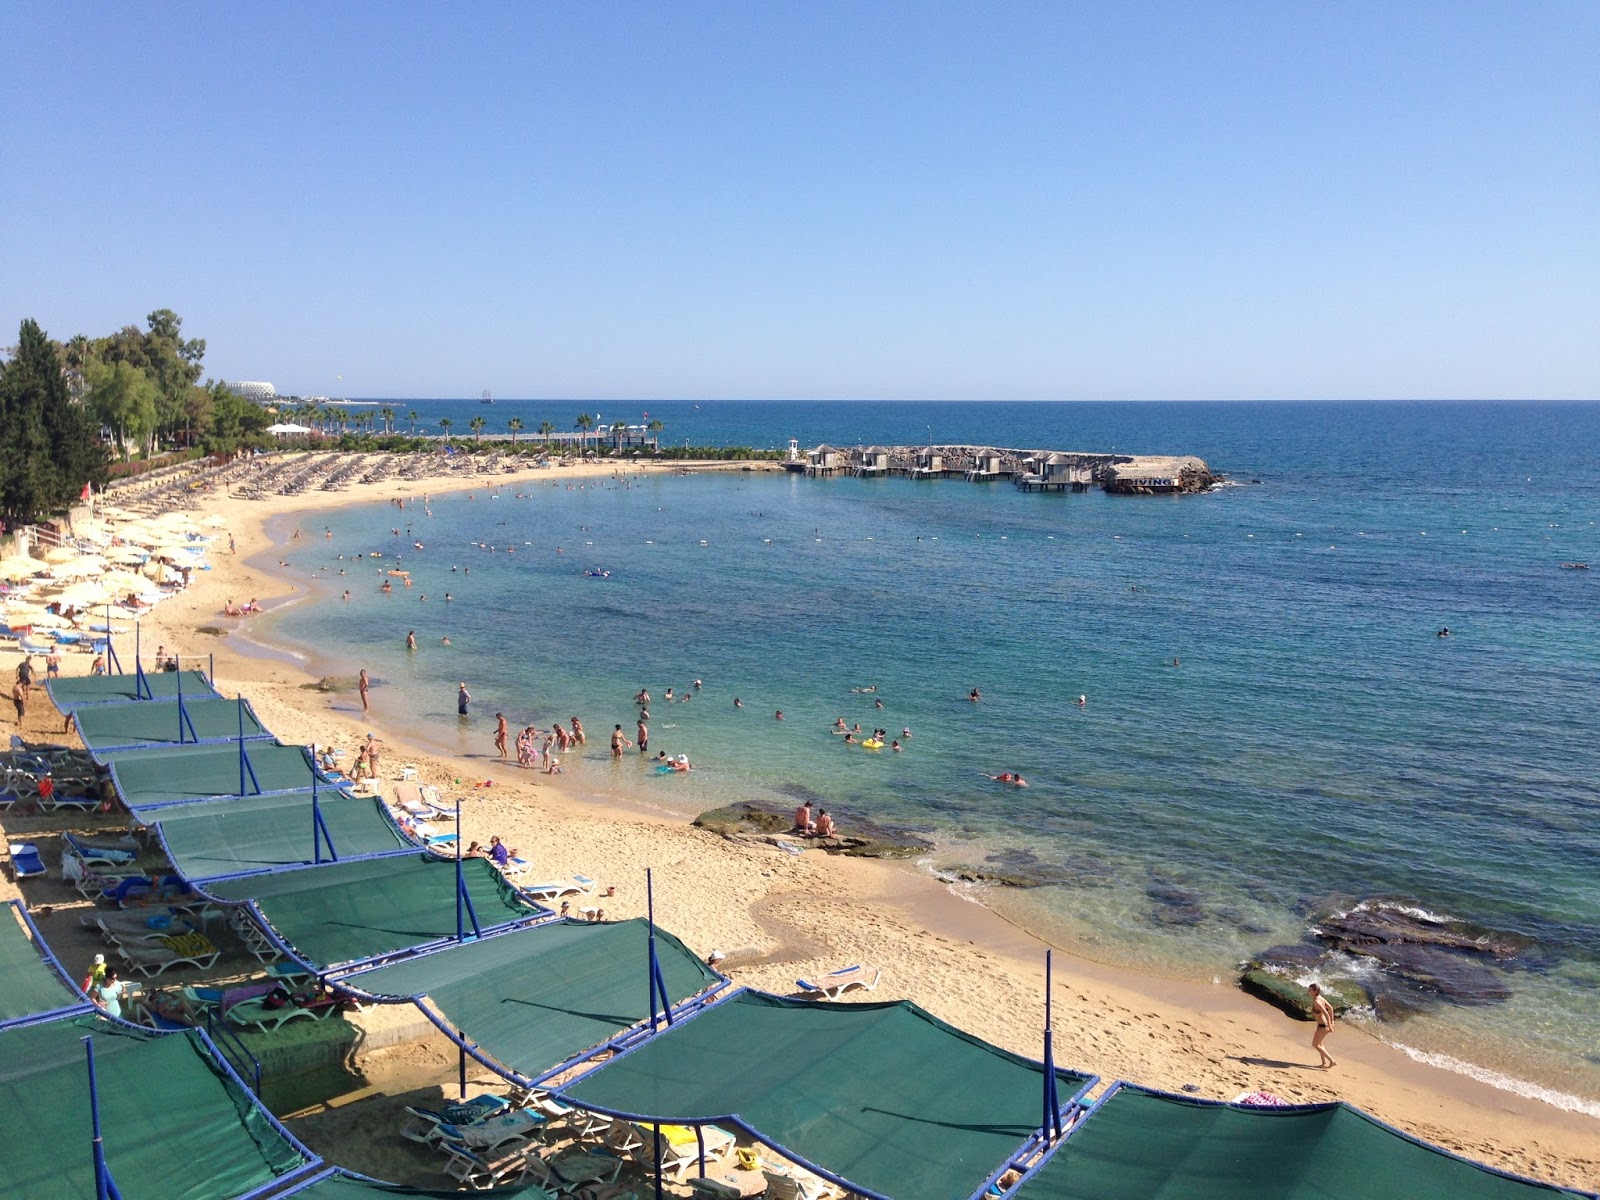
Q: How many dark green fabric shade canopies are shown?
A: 11